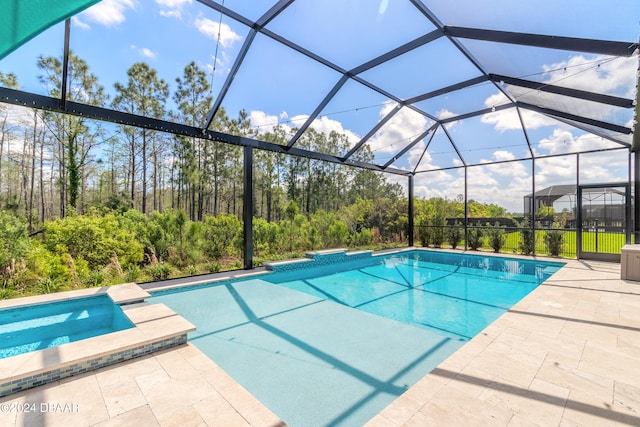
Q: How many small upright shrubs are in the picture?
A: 7